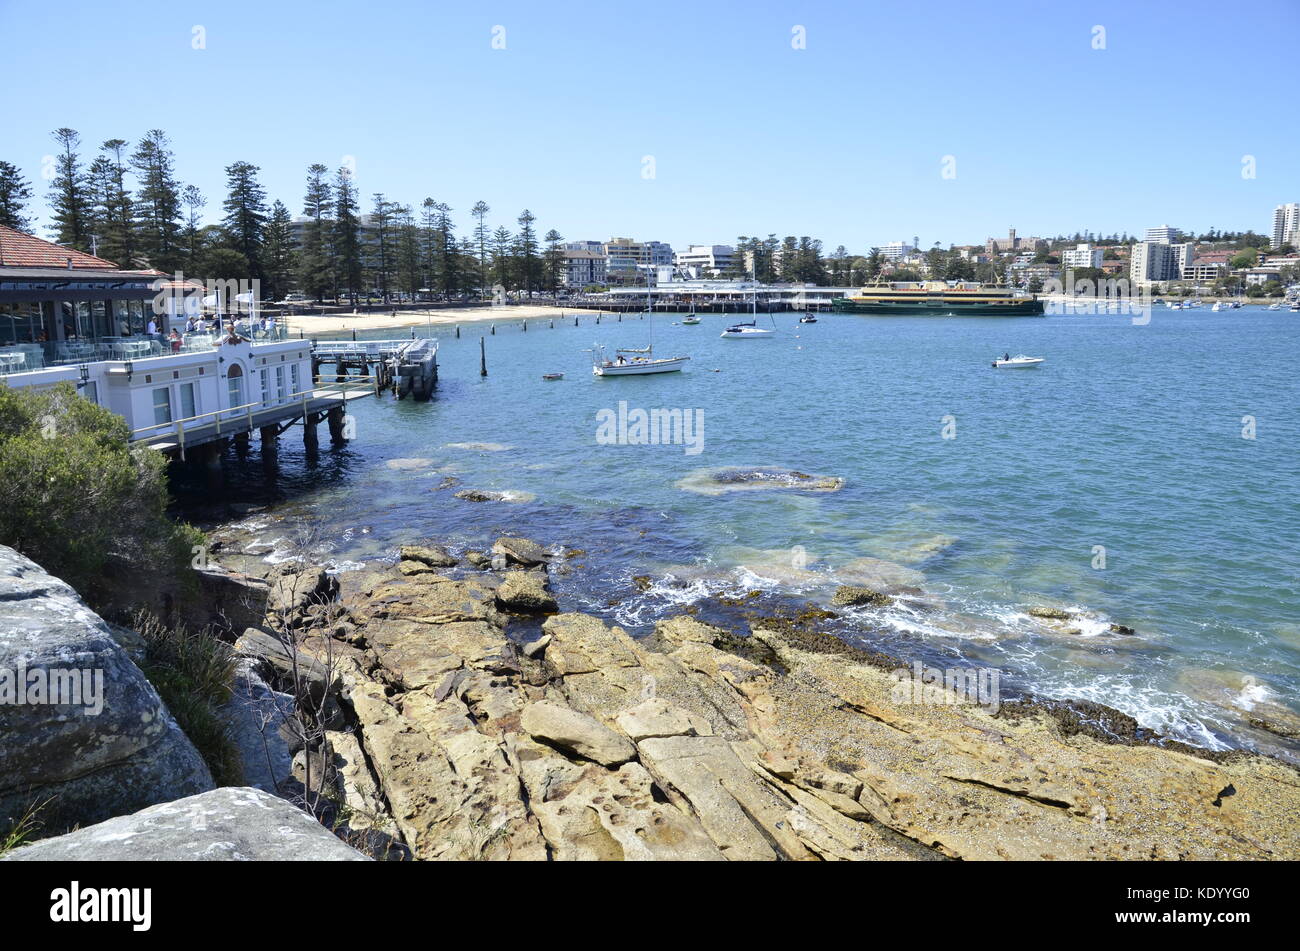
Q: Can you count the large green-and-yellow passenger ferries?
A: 1